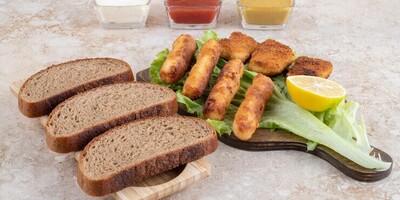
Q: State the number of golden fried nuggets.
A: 3